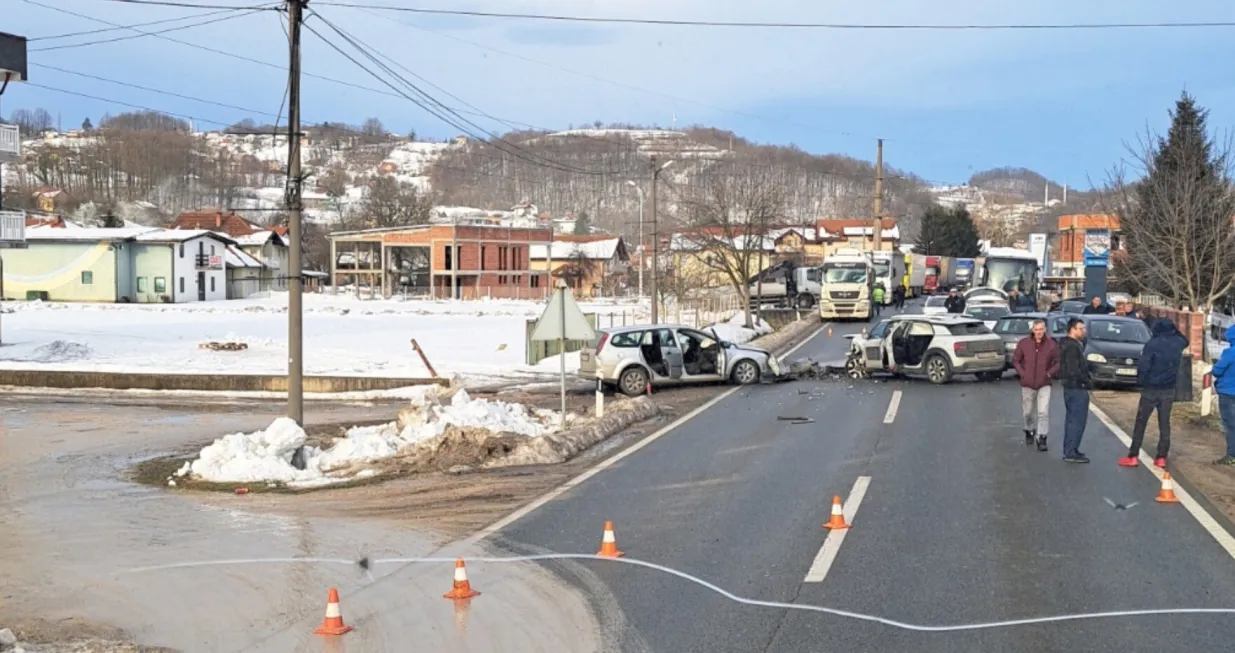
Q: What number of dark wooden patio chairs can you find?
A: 0